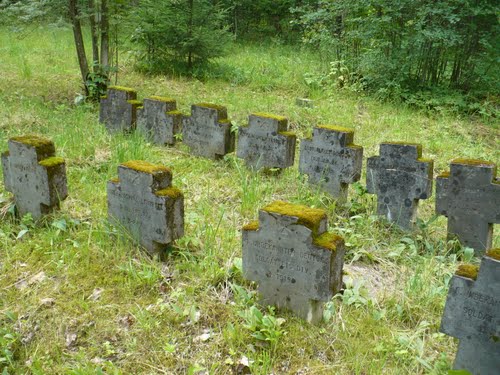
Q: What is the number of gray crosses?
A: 11